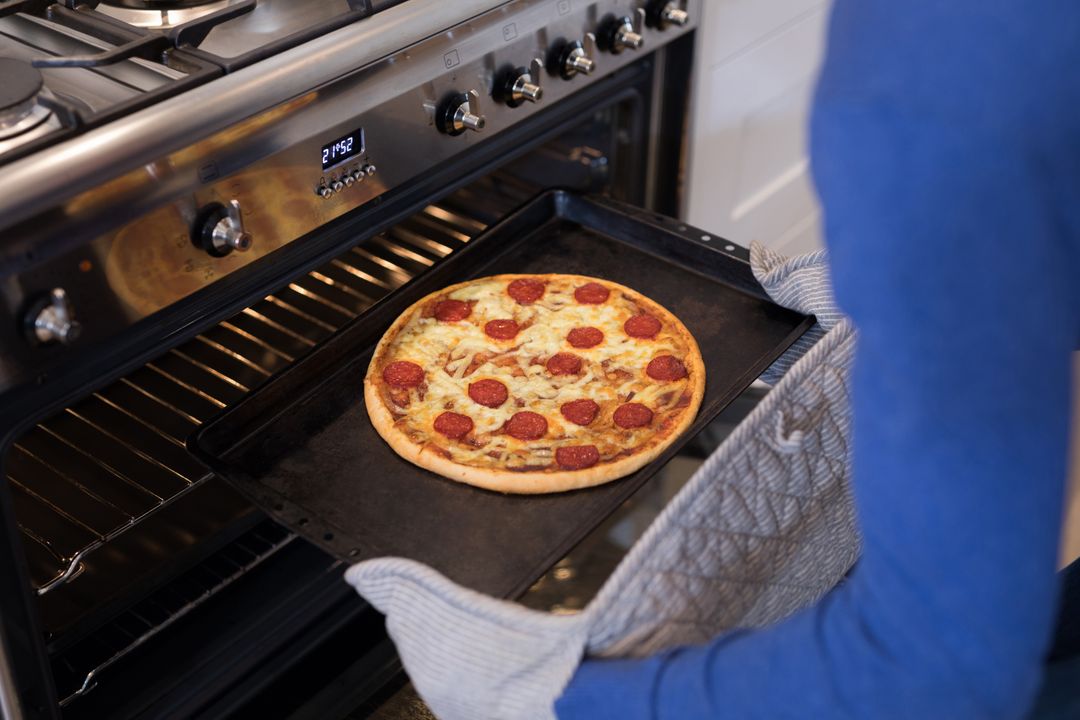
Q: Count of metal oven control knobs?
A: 7